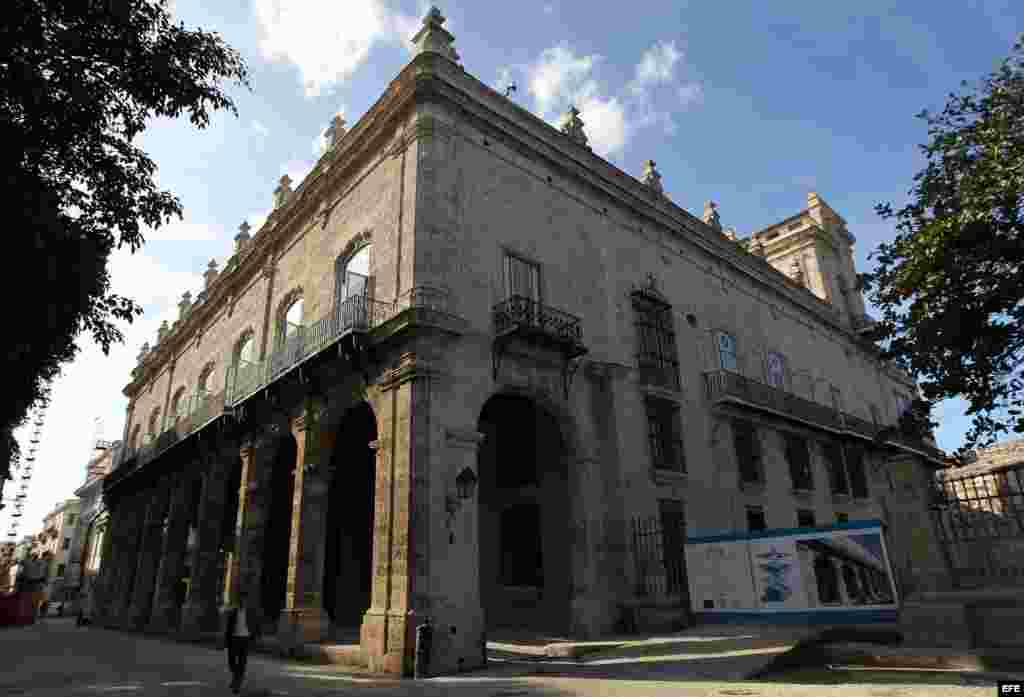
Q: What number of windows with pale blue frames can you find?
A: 2